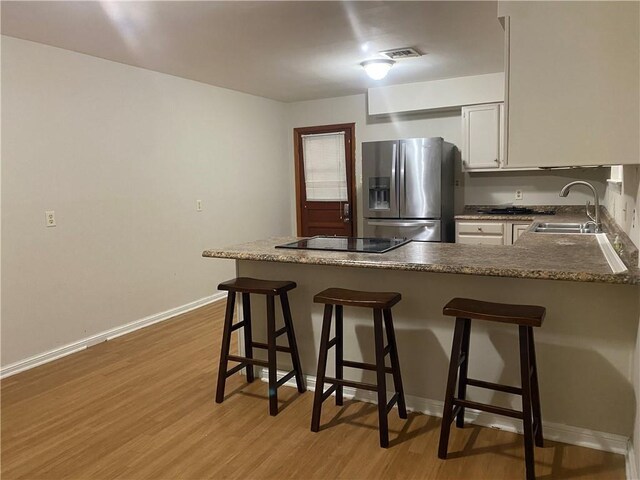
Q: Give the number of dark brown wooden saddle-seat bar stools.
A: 3